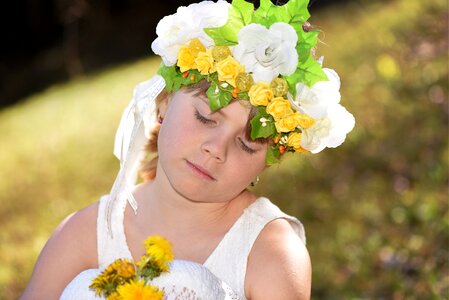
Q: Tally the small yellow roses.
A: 8